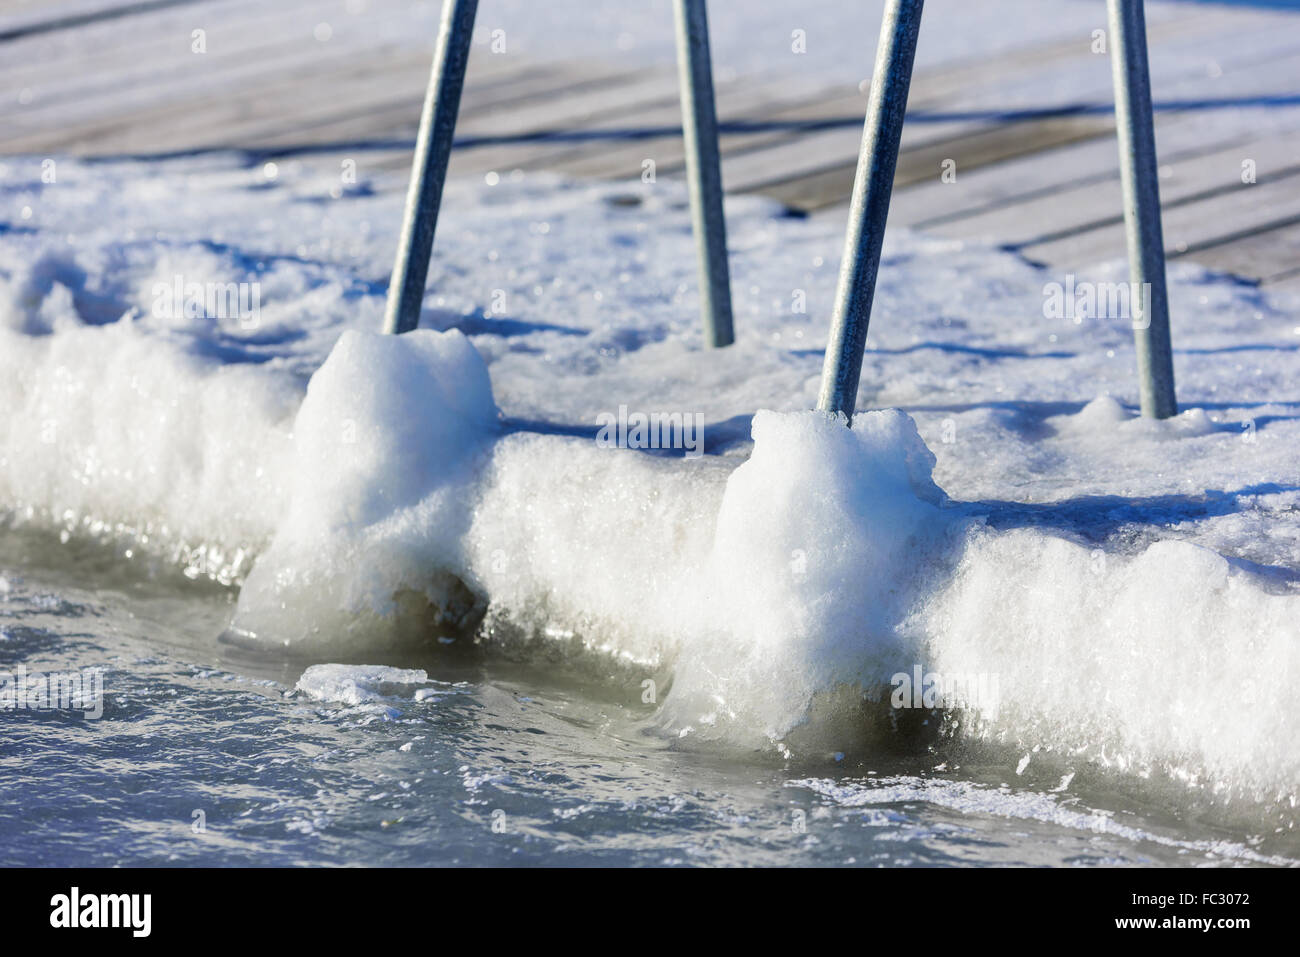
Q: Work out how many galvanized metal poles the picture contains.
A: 4